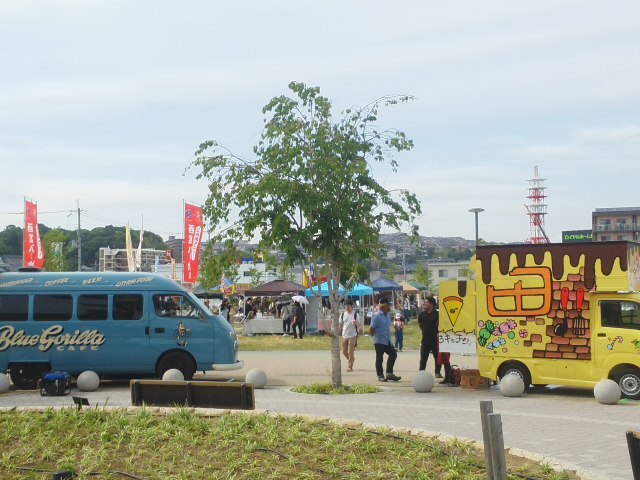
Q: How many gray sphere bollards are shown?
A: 7